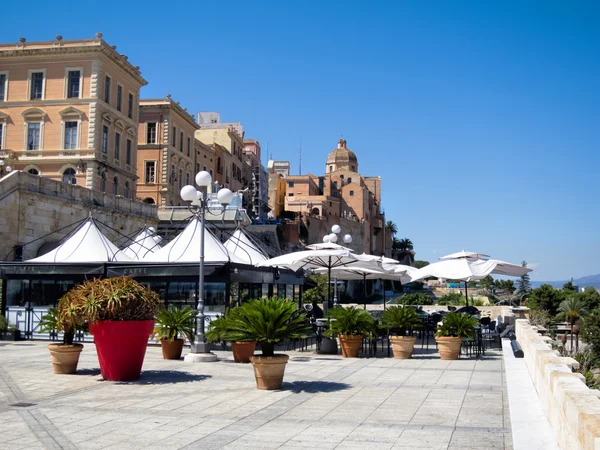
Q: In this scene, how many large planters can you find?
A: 8